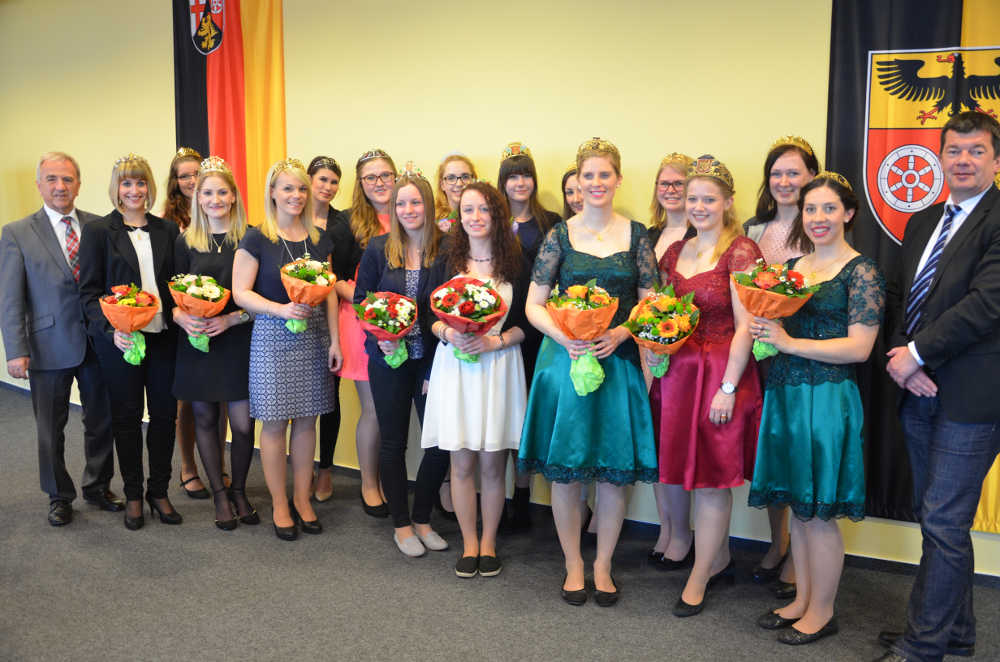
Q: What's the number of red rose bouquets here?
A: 2